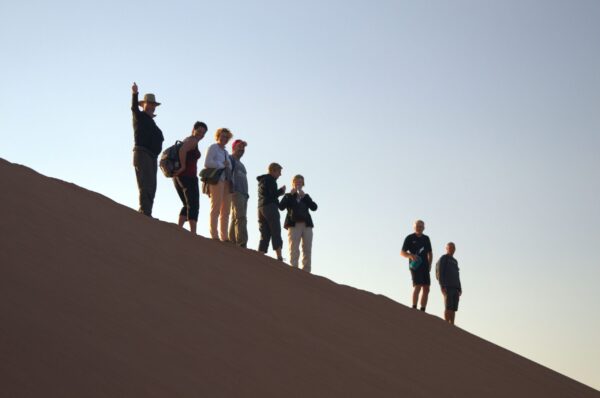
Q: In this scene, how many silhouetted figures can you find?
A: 8